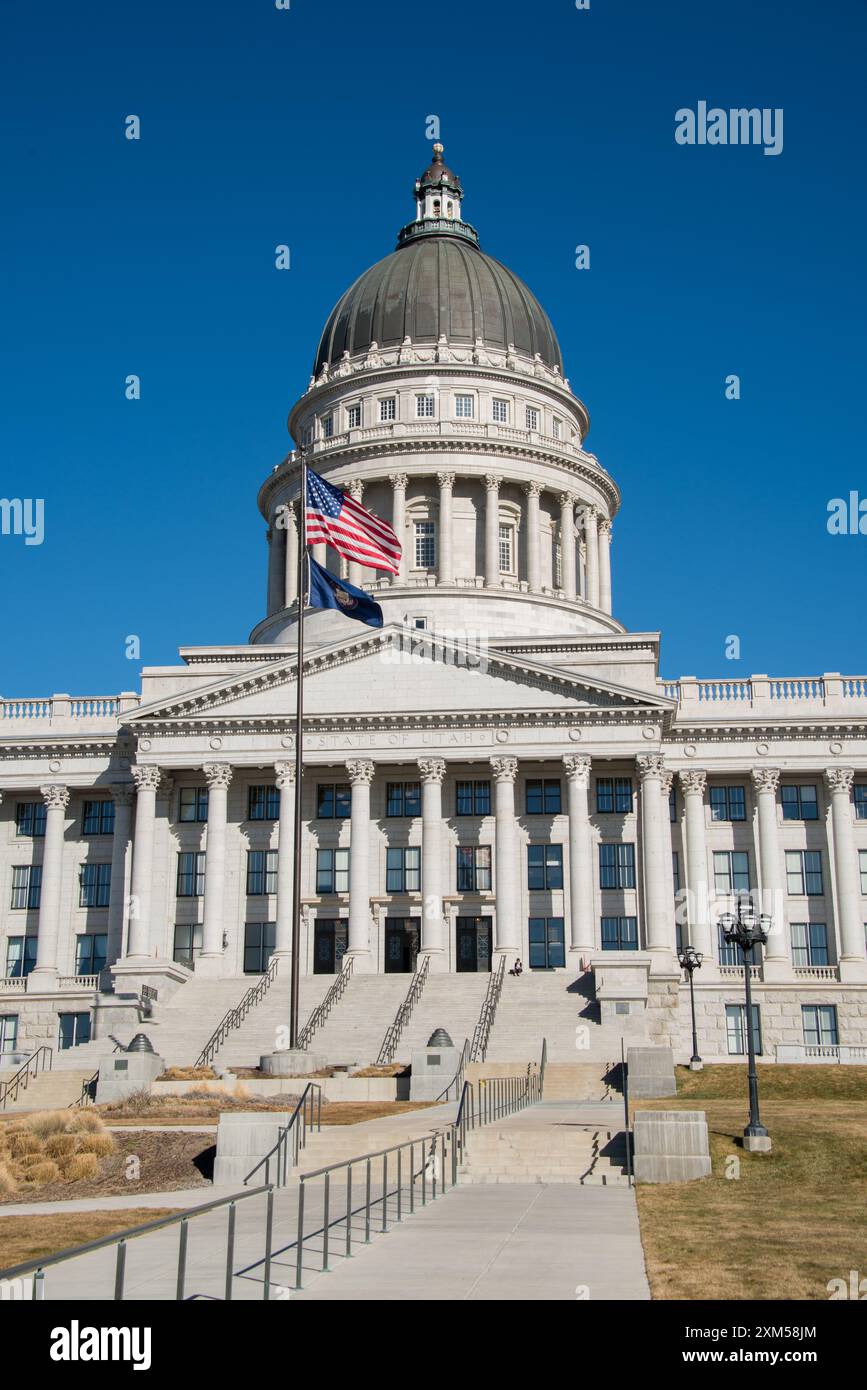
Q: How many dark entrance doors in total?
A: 3